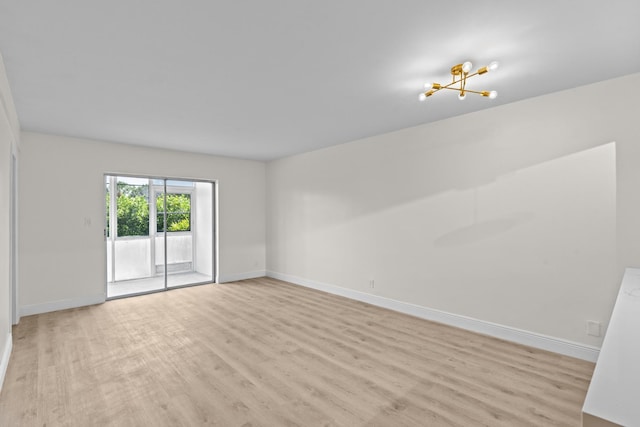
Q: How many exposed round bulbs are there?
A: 6